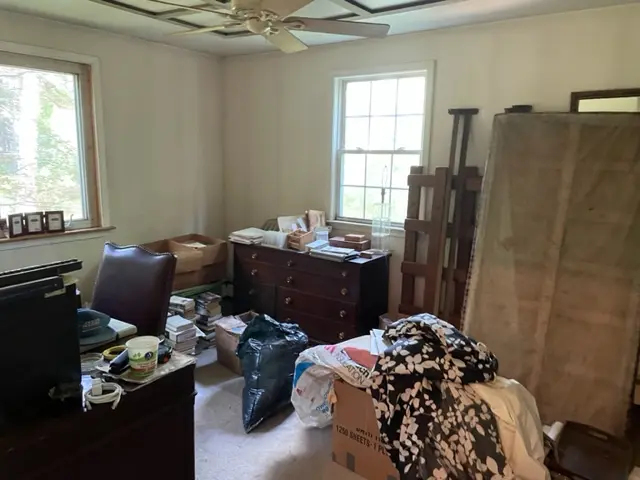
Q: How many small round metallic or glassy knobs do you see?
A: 11